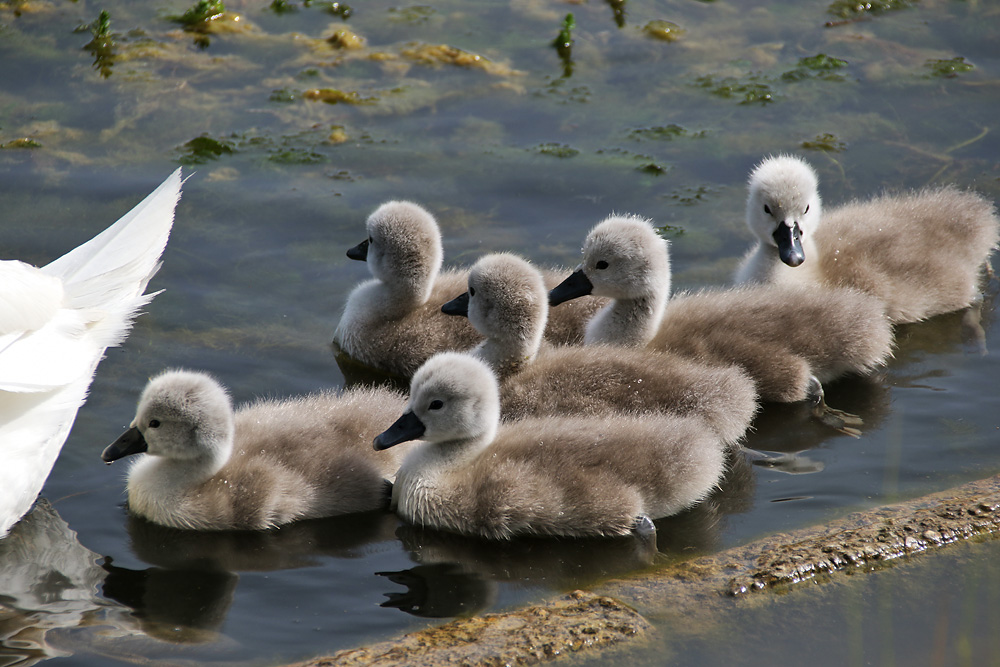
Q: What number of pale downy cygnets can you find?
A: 6